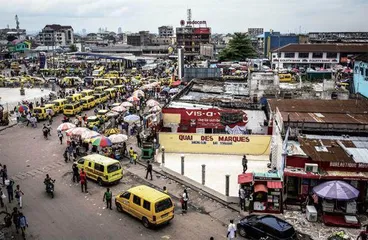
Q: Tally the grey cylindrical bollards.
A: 4